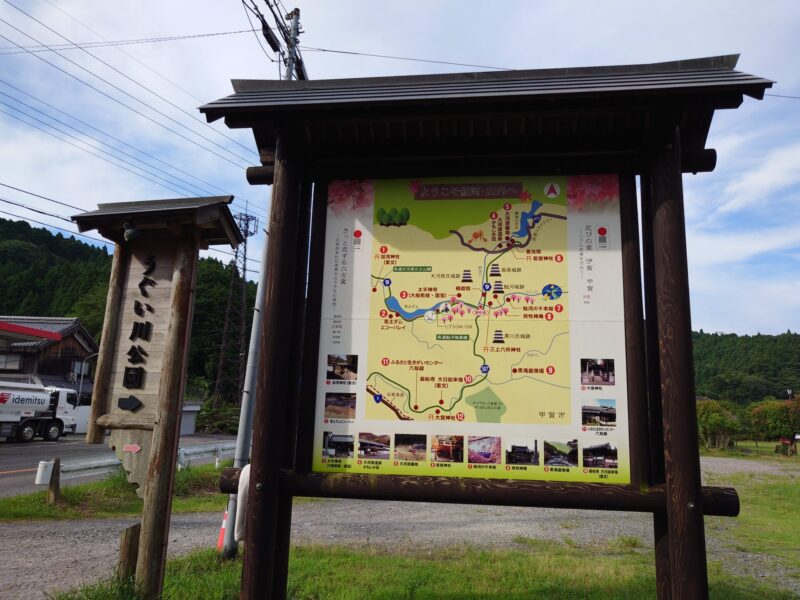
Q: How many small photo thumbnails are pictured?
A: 12